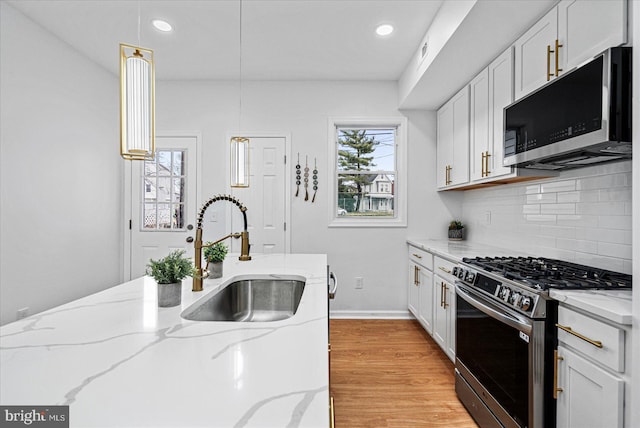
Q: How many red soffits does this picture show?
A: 0